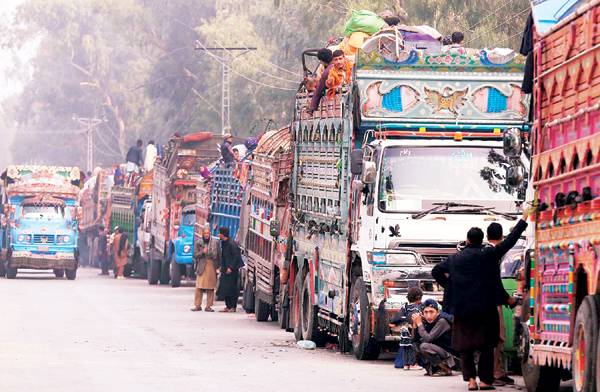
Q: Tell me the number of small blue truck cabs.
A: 2